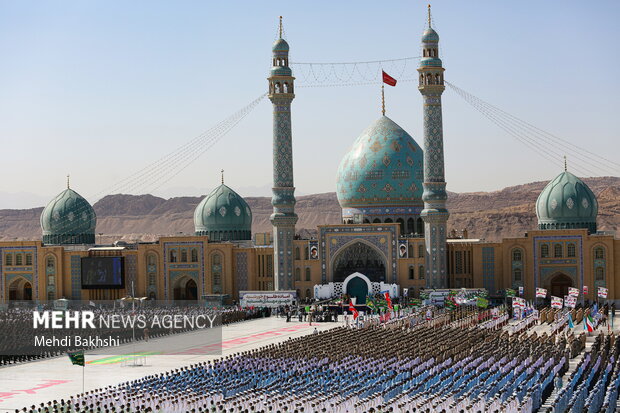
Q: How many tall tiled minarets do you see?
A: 2